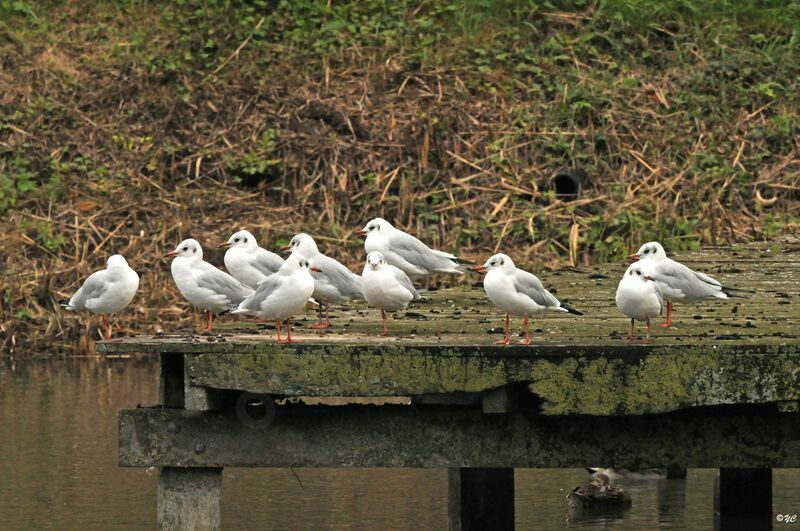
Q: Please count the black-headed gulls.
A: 10